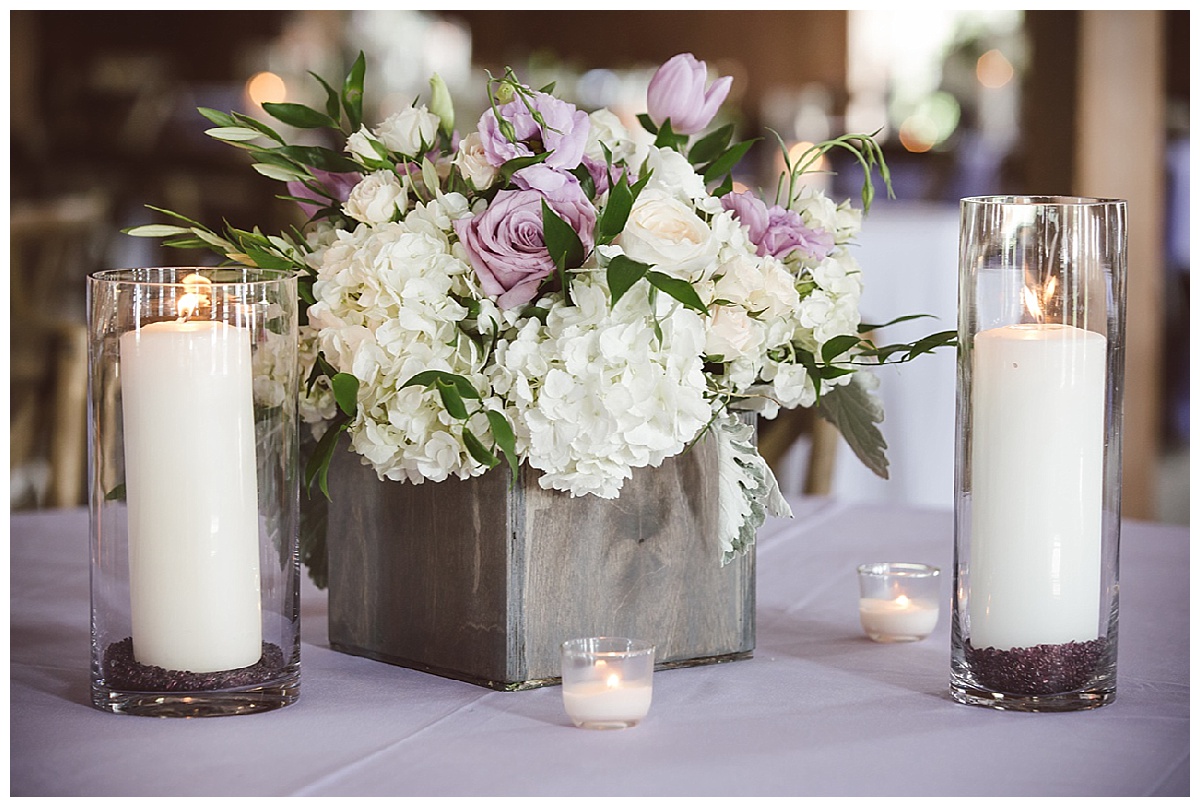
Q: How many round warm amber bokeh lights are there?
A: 4